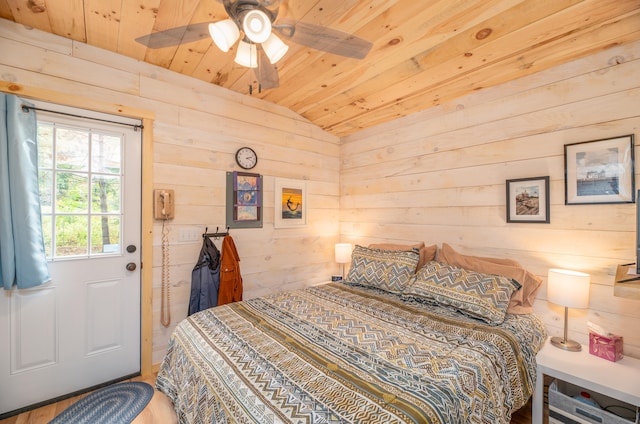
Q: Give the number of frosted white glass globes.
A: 4